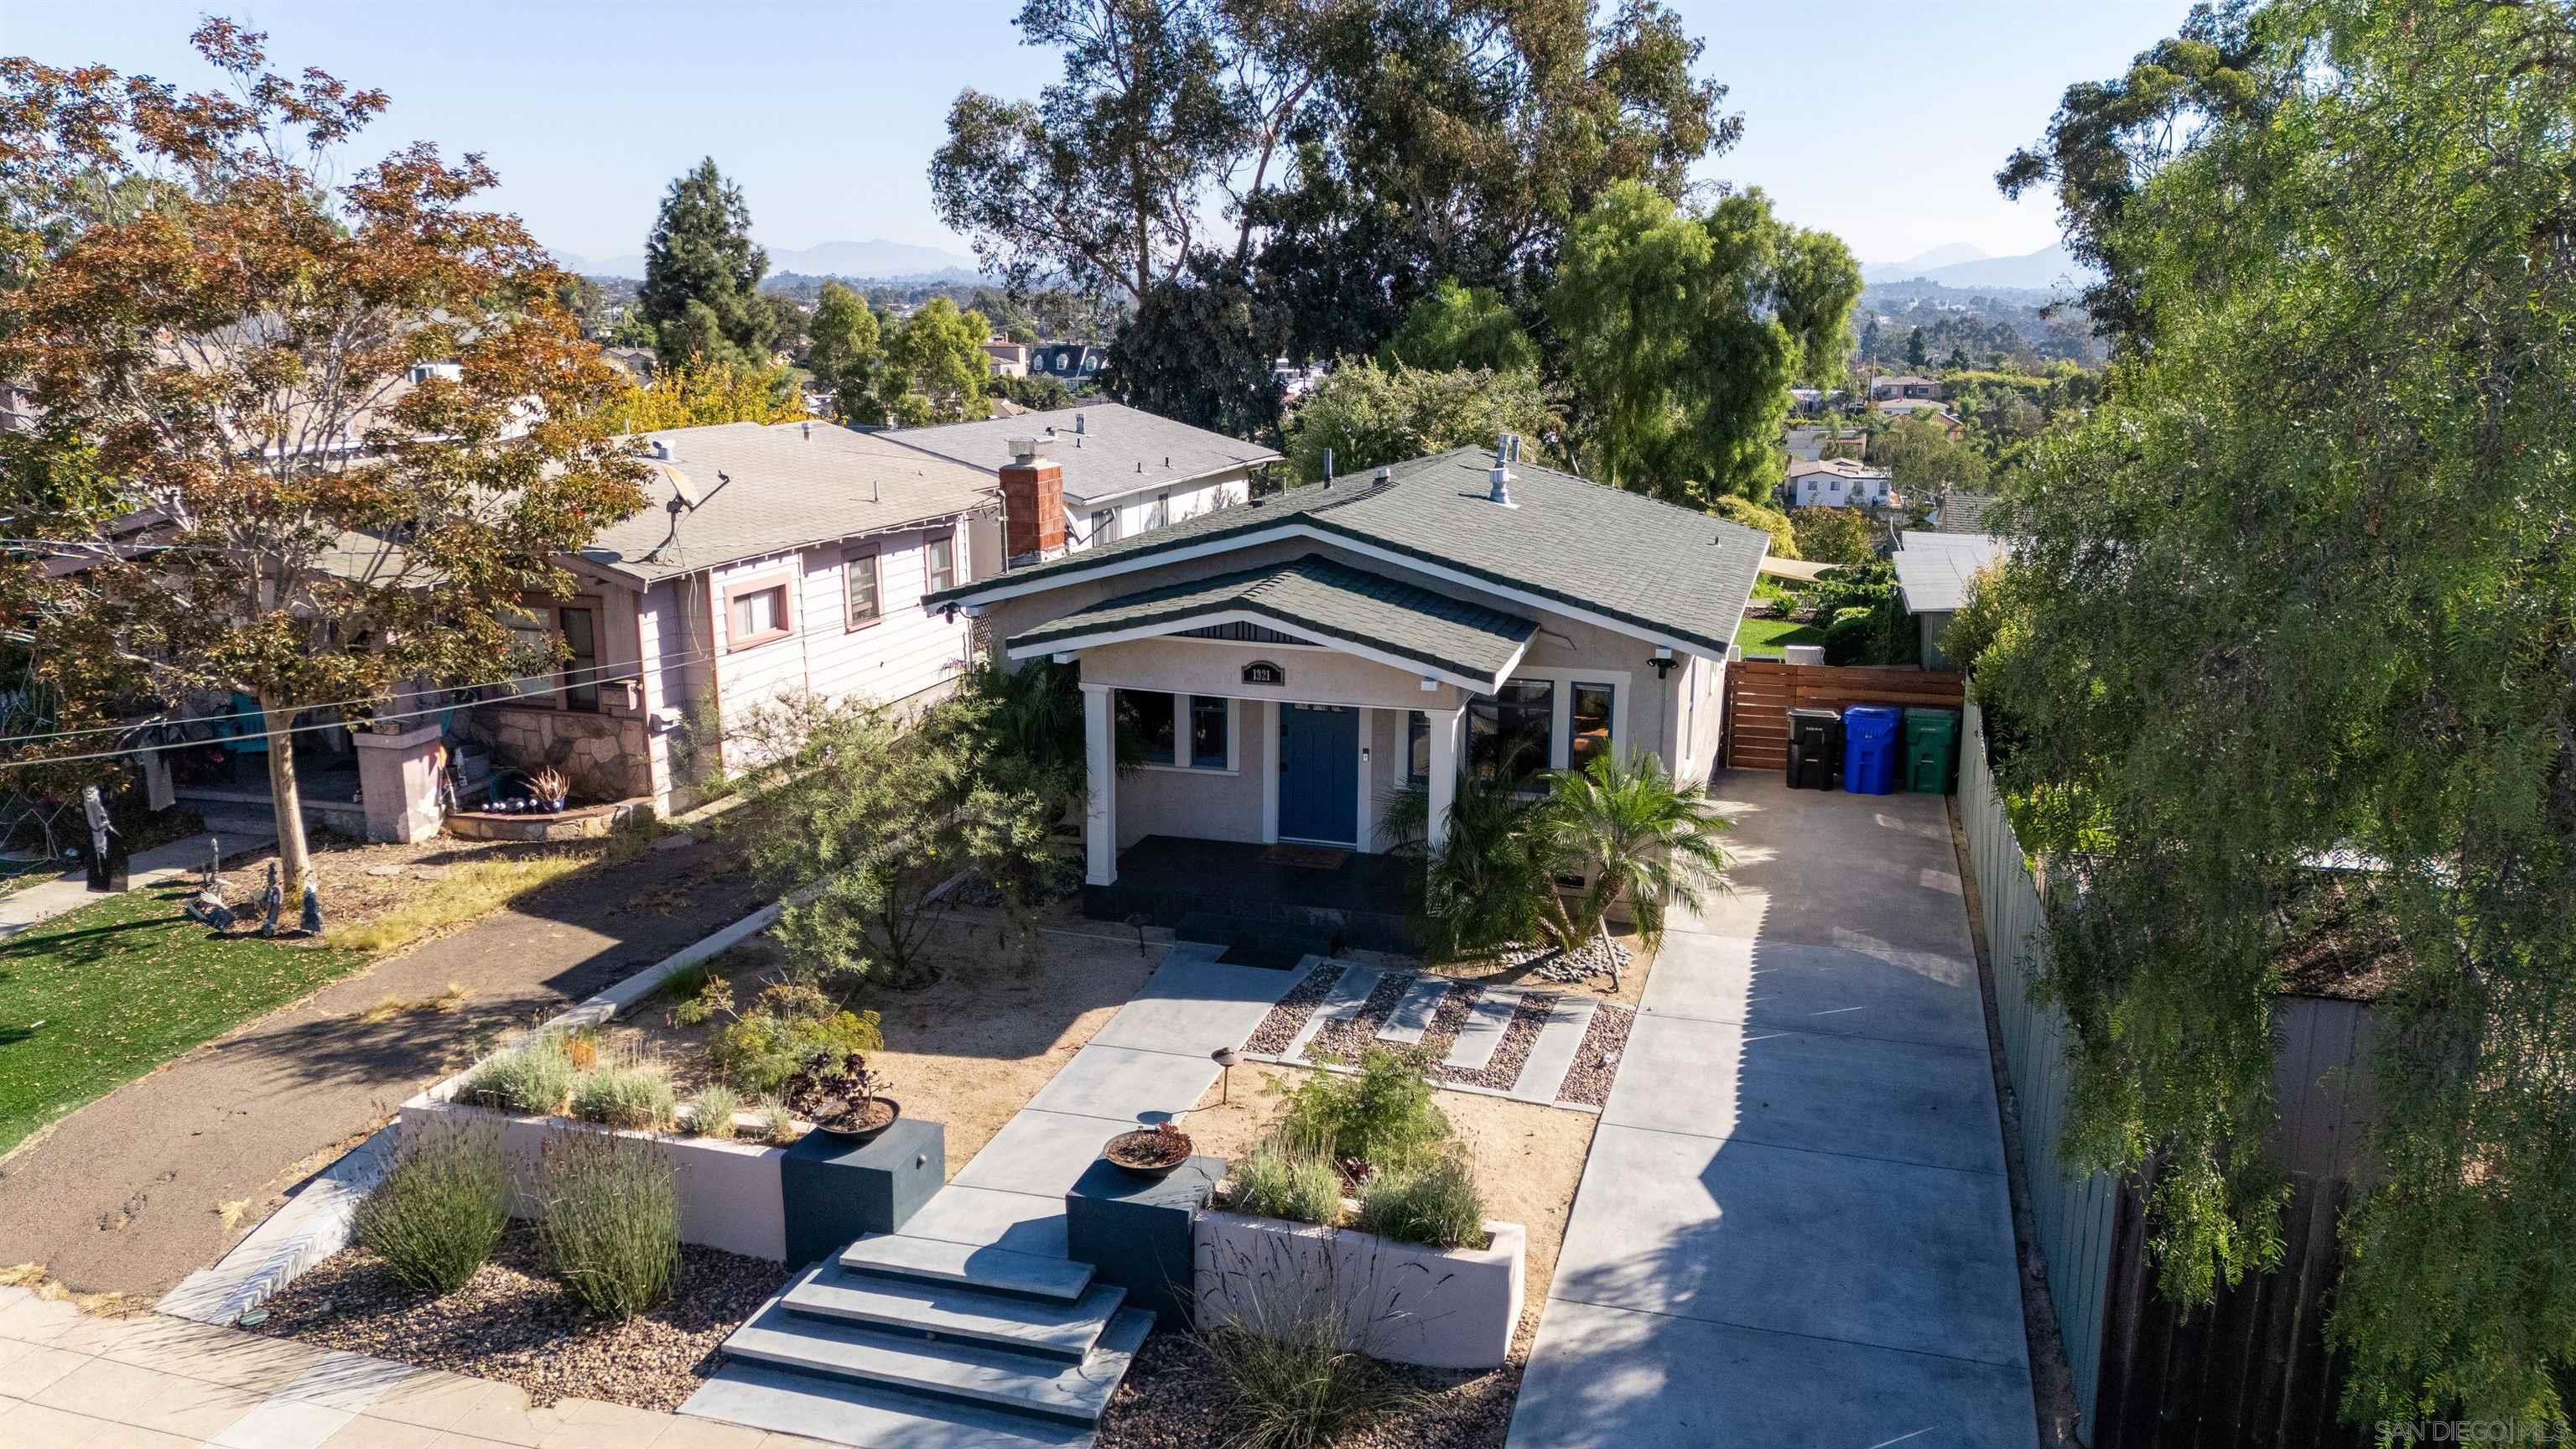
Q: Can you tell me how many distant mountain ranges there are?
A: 2